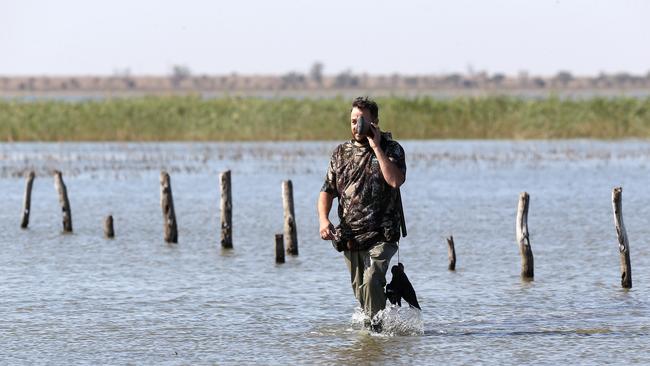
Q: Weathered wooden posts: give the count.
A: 10